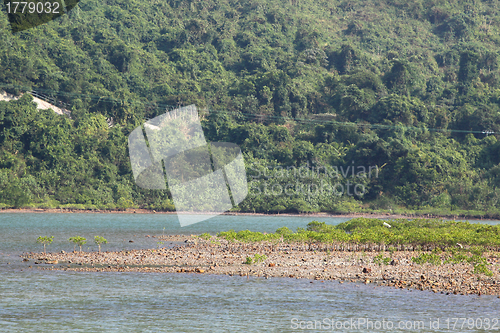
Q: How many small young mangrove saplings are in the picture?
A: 3